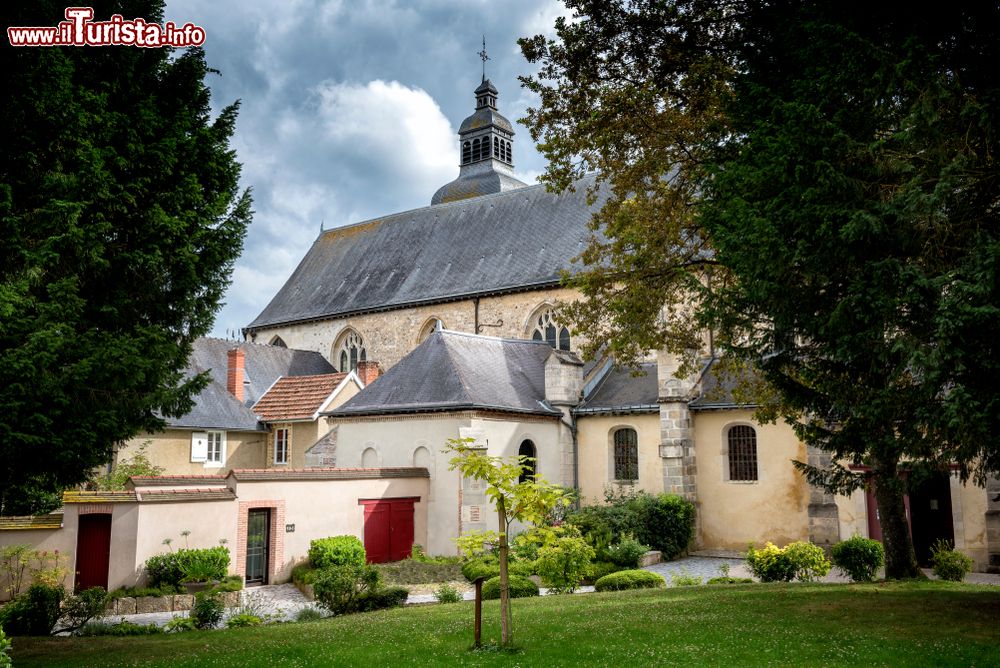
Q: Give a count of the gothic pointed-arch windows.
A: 4